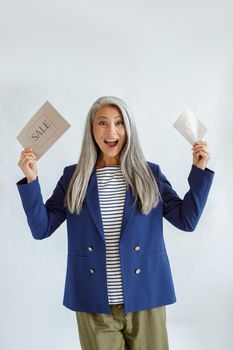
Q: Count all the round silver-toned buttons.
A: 4